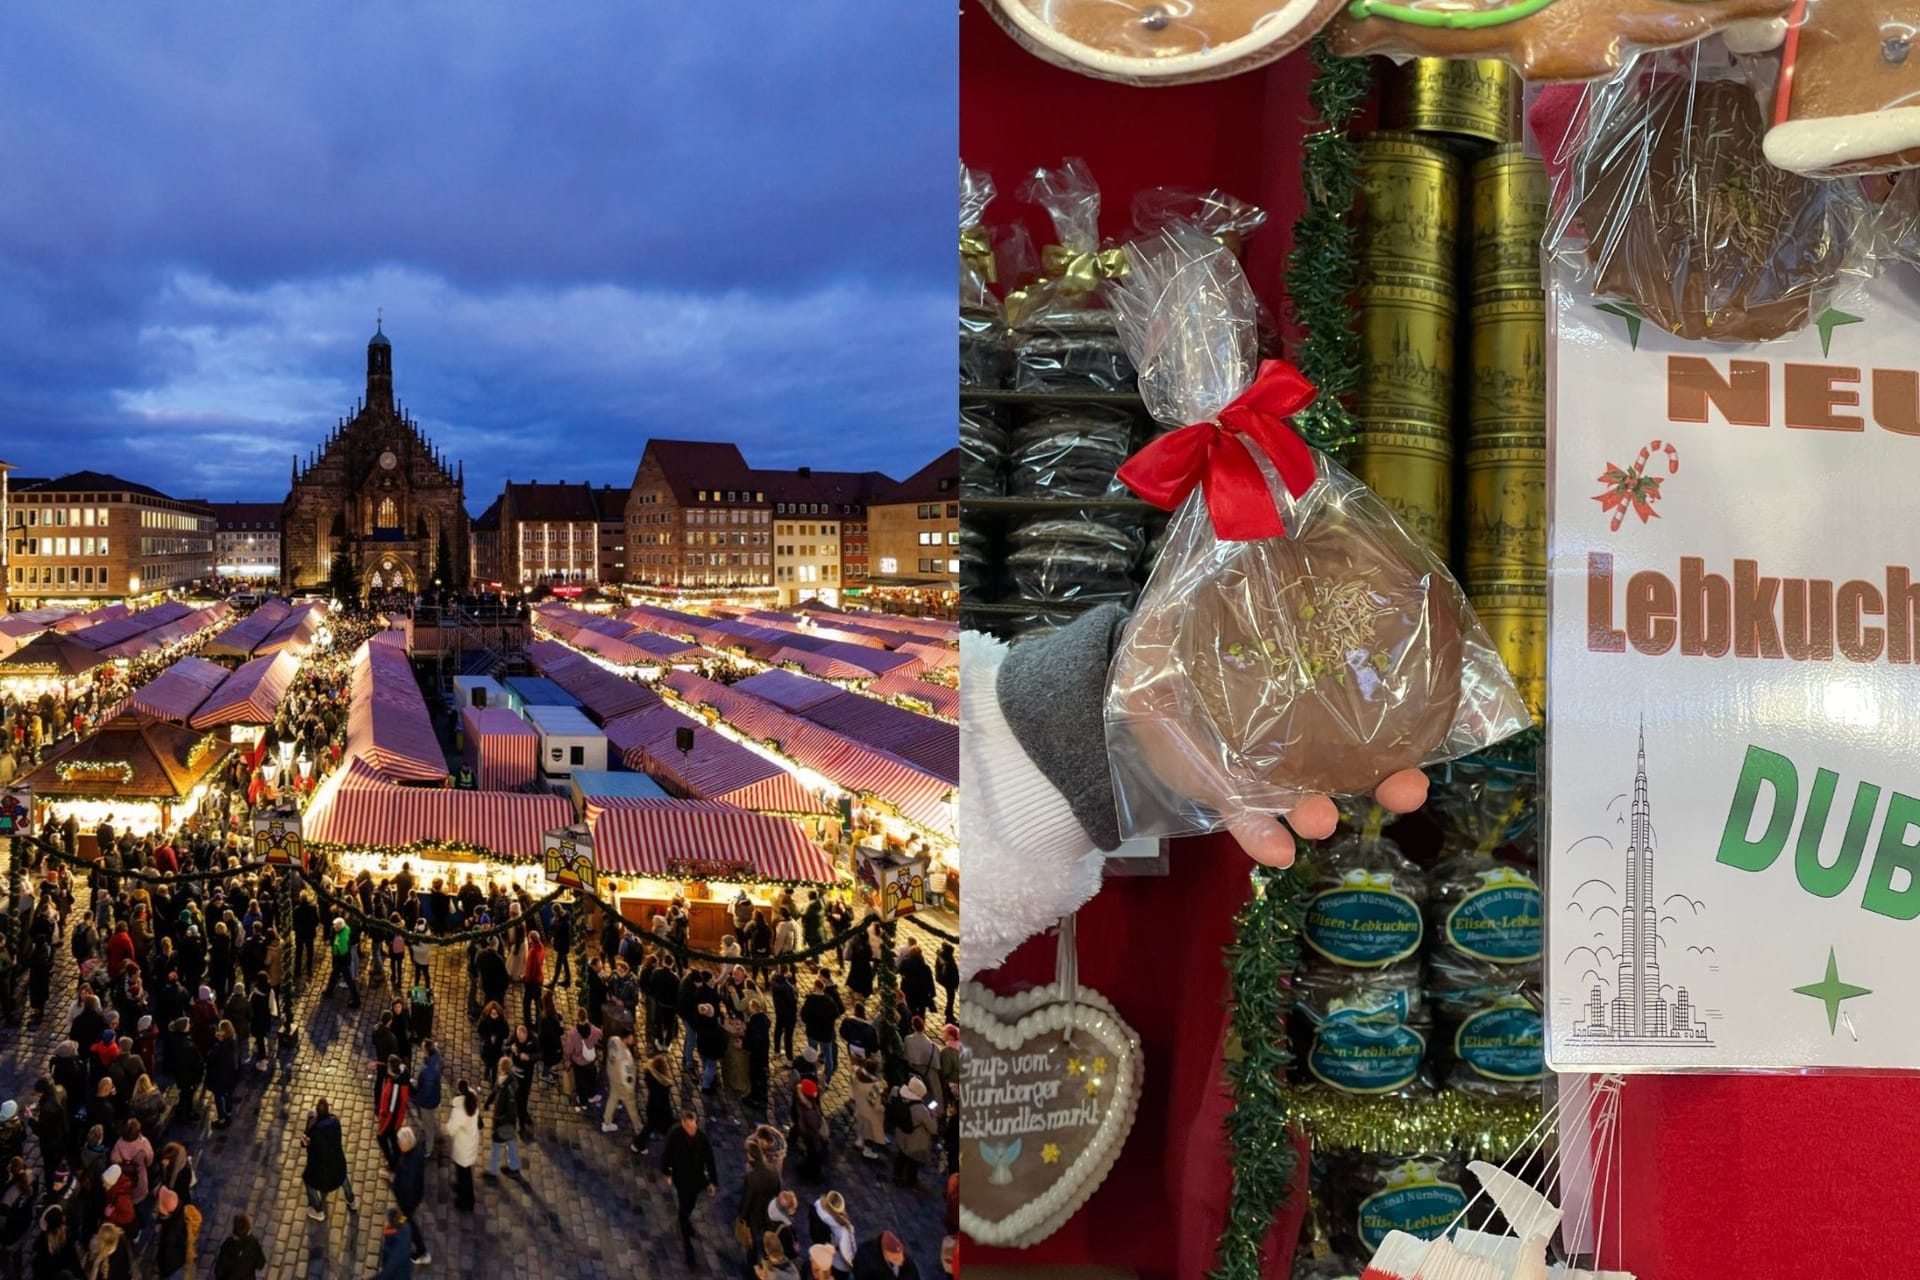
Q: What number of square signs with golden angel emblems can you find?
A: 3